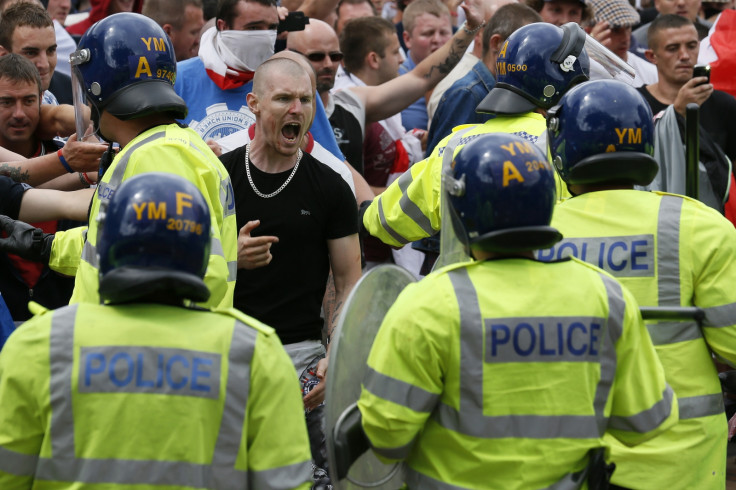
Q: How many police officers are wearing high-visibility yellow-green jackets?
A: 5